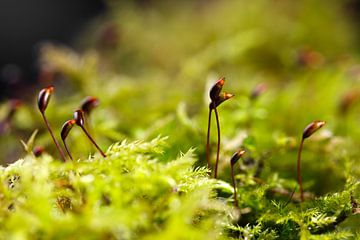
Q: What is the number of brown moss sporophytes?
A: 8